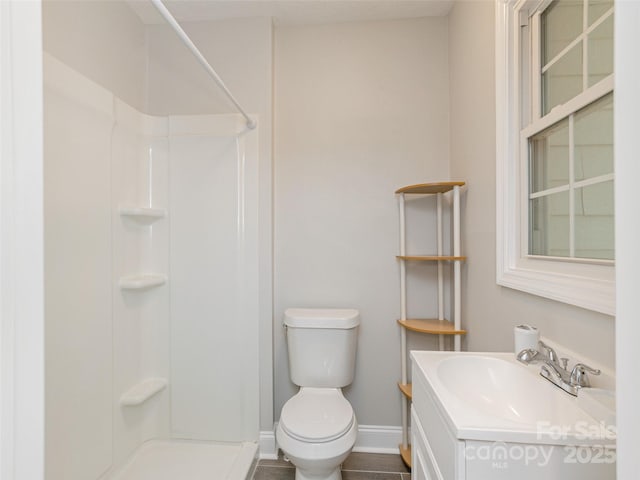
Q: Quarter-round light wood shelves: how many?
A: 5